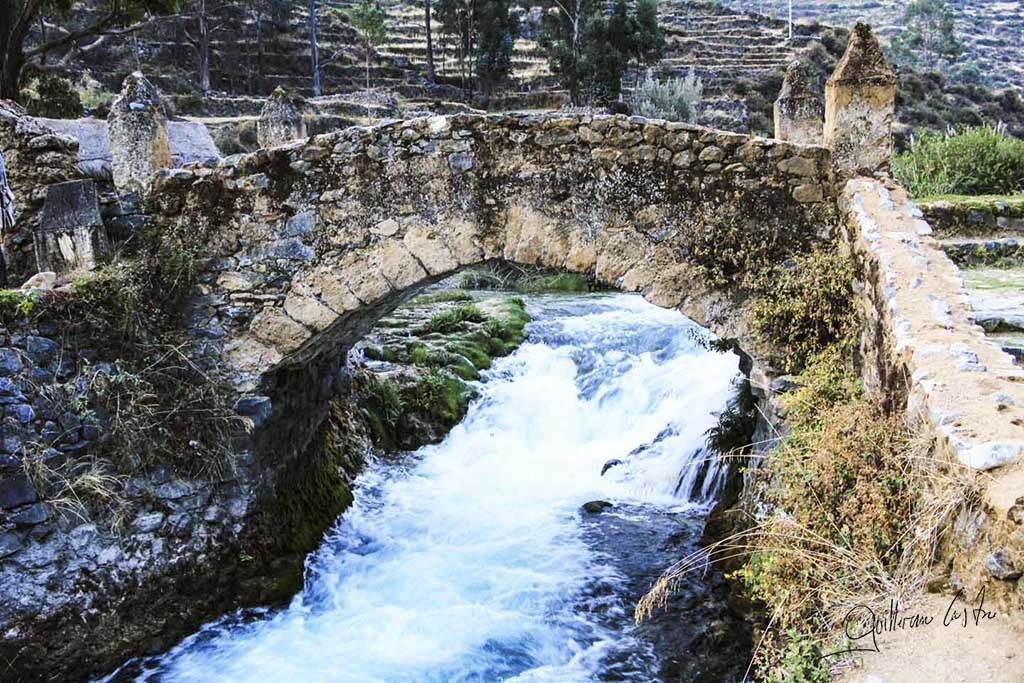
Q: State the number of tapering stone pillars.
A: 4